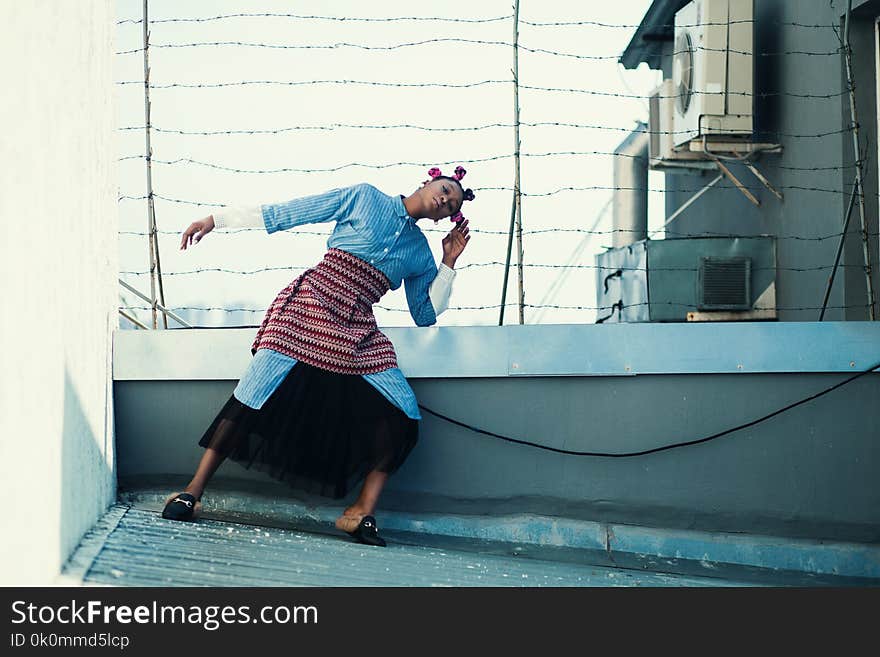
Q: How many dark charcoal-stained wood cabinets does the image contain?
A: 0